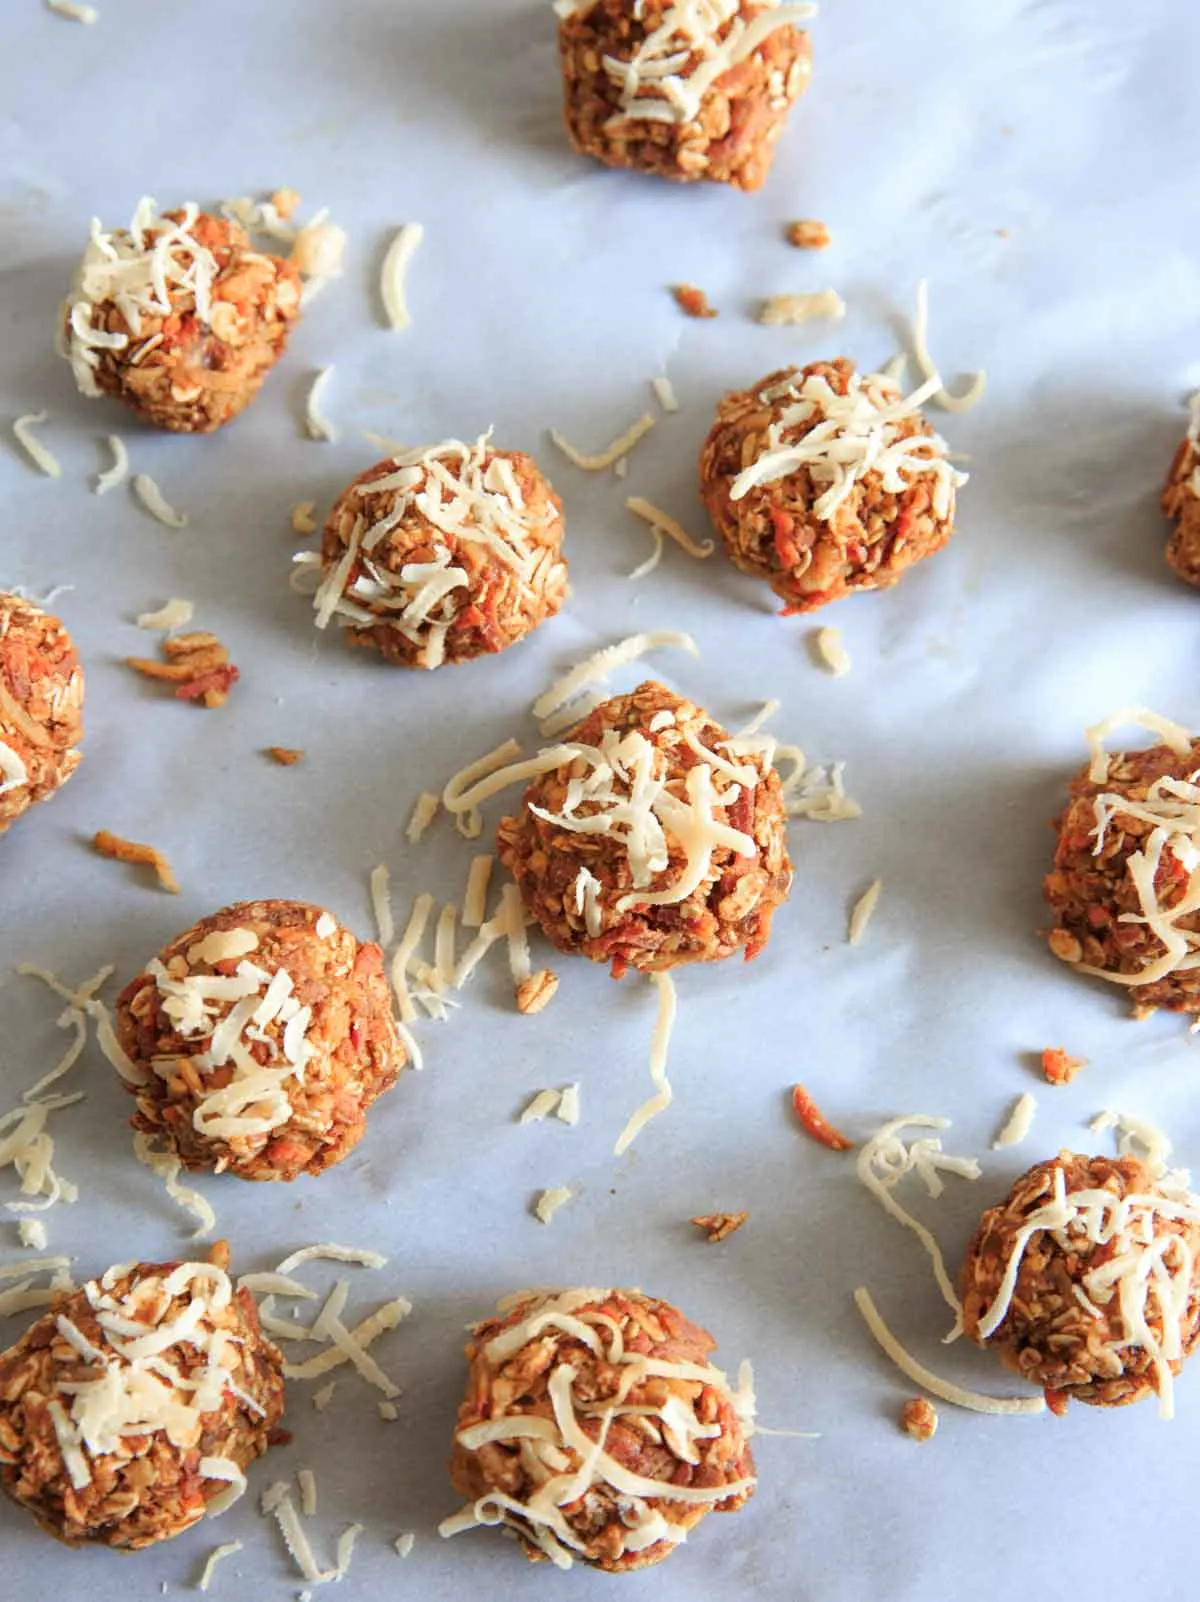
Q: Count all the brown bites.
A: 12